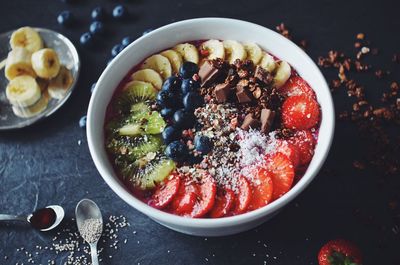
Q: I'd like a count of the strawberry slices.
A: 11